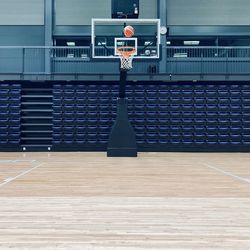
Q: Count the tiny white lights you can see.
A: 2